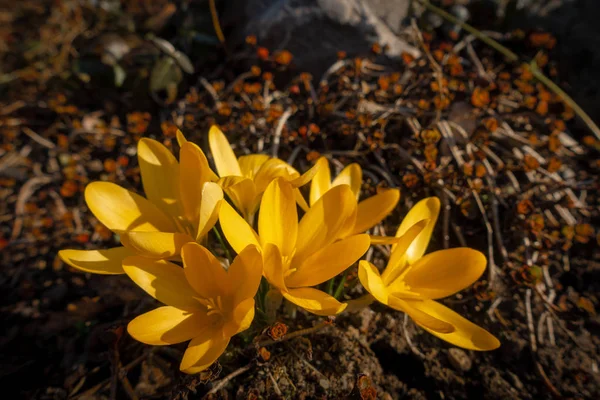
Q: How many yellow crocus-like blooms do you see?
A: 6